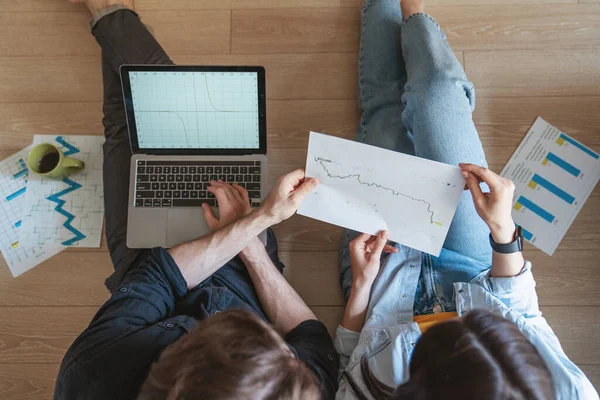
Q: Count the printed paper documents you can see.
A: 4